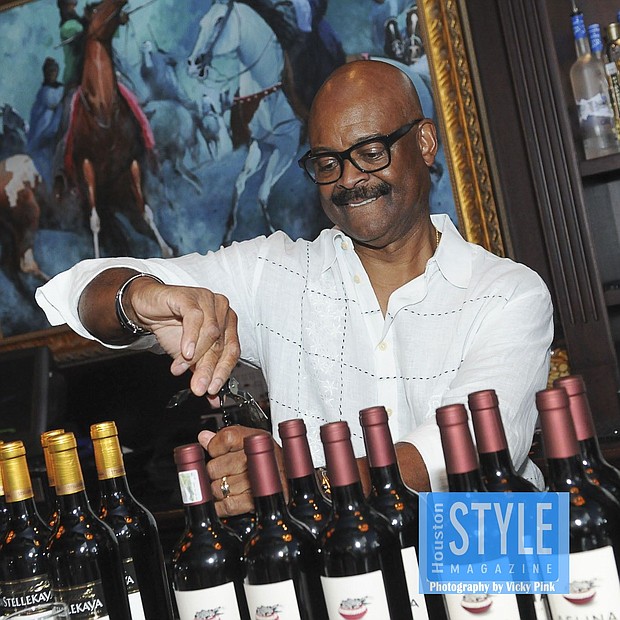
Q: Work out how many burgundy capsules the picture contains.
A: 9